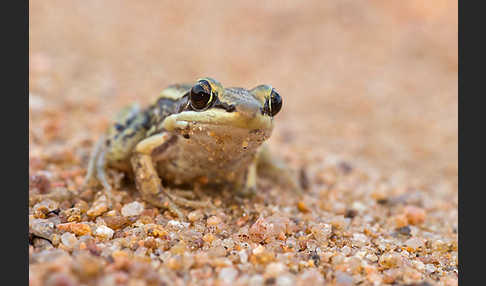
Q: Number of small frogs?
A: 1